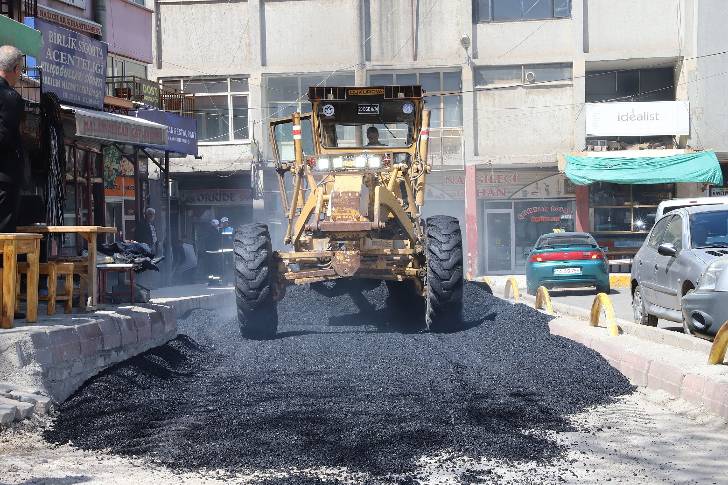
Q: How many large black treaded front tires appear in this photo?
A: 2